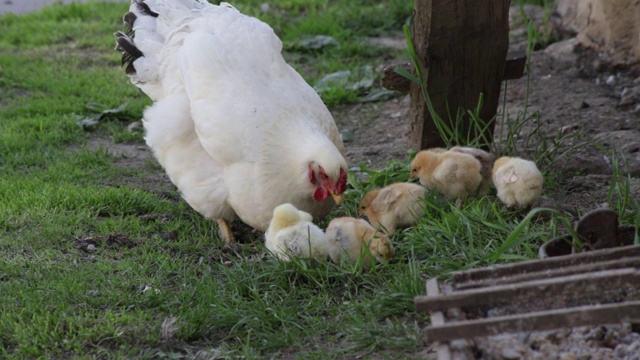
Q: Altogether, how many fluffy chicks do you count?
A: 6